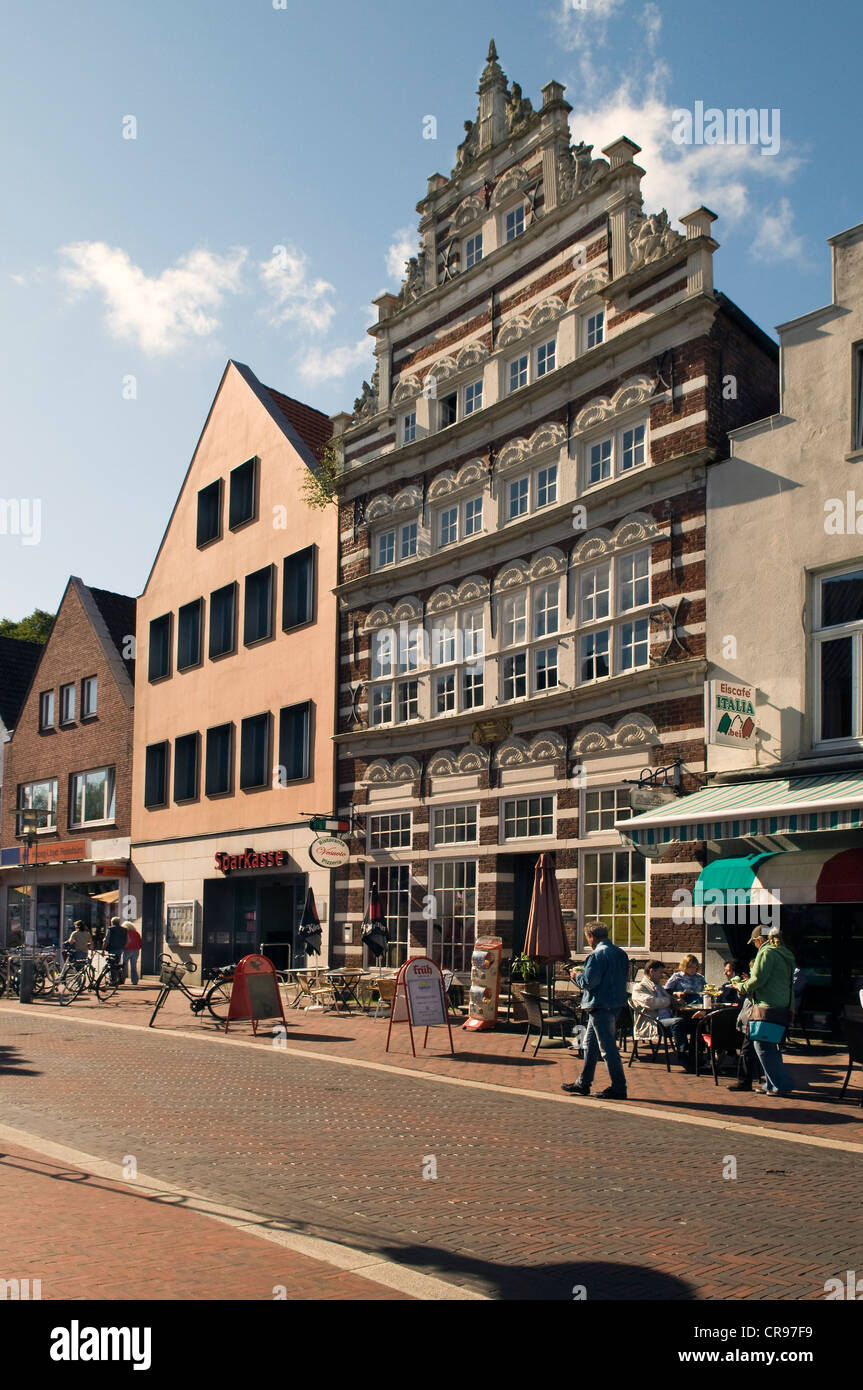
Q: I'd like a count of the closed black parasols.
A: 2